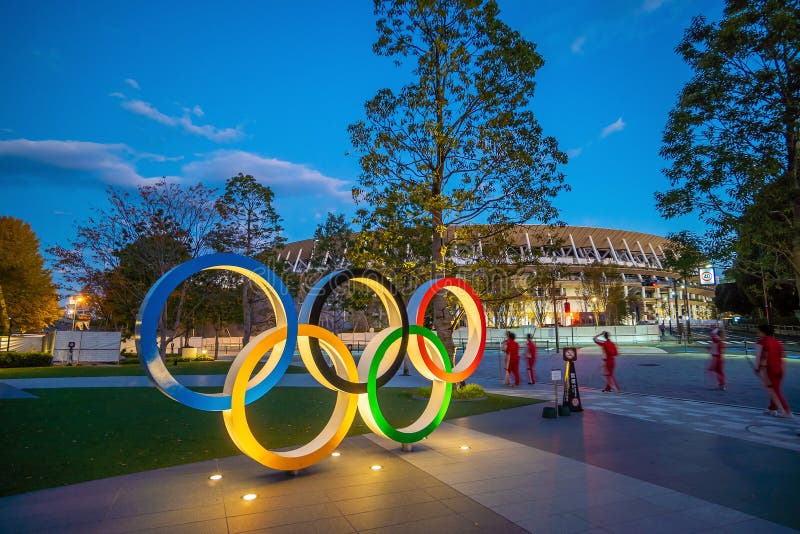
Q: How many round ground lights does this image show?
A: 5